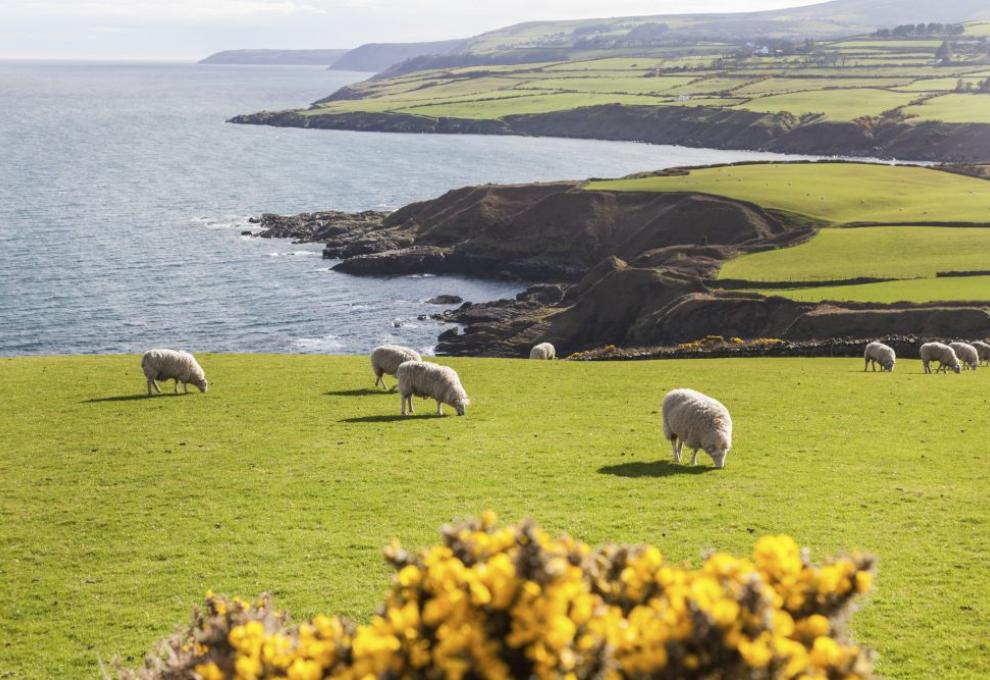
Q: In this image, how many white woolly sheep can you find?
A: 9